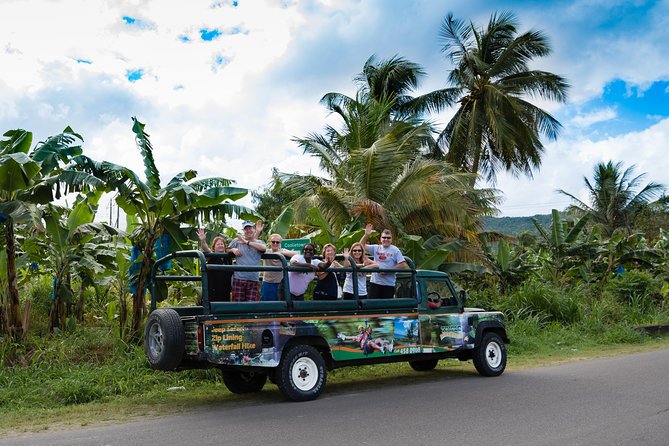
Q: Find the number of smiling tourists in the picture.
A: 7